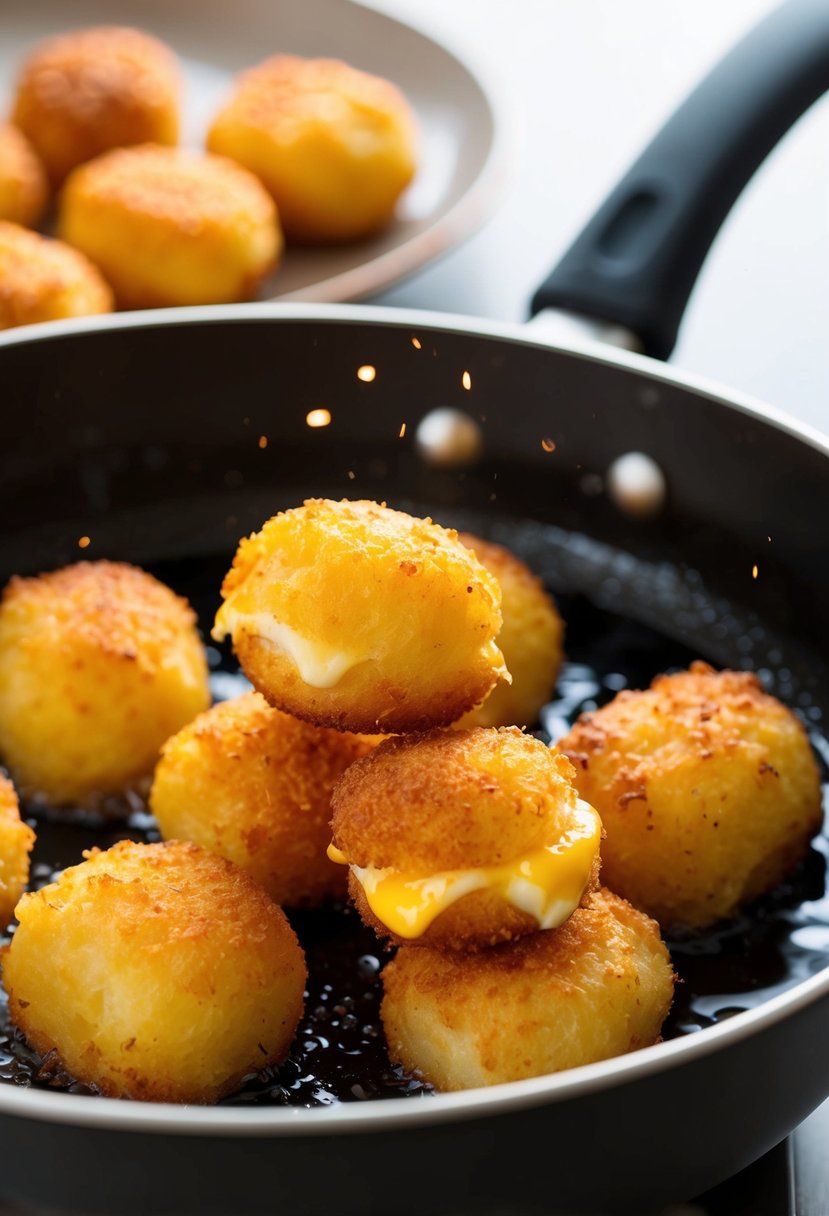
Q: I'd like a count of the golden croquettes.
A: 14